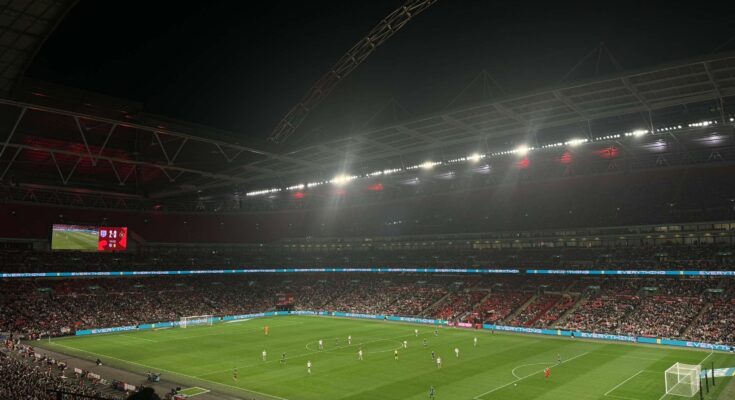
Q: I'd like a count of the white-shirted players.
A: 10